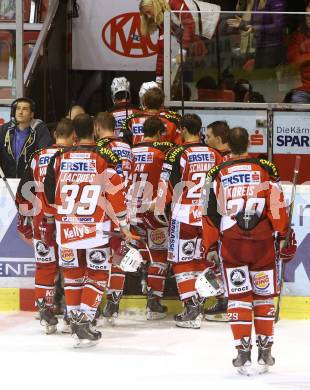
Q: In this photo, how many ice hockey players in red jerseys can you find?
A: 10